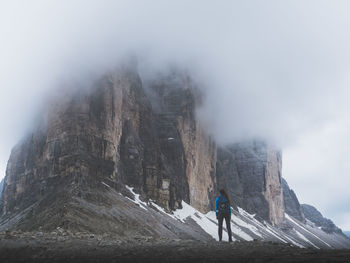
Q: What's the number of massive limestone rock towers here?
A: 3